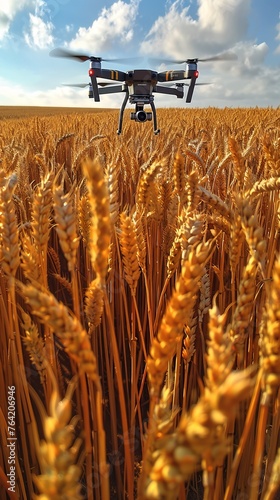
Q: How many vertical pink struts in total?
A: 0